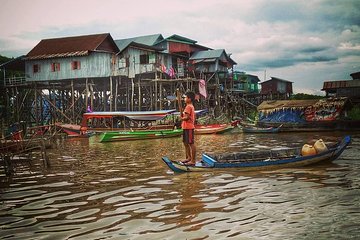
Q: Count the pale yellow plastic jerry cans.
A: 2